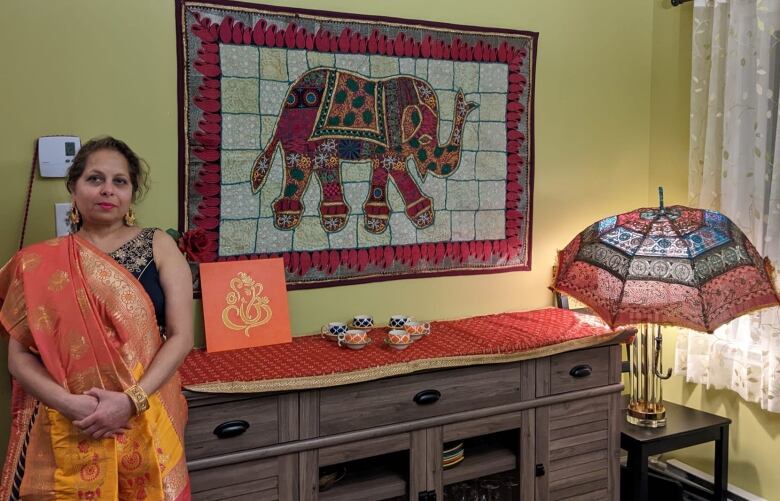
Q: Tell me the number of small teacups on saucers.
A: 6